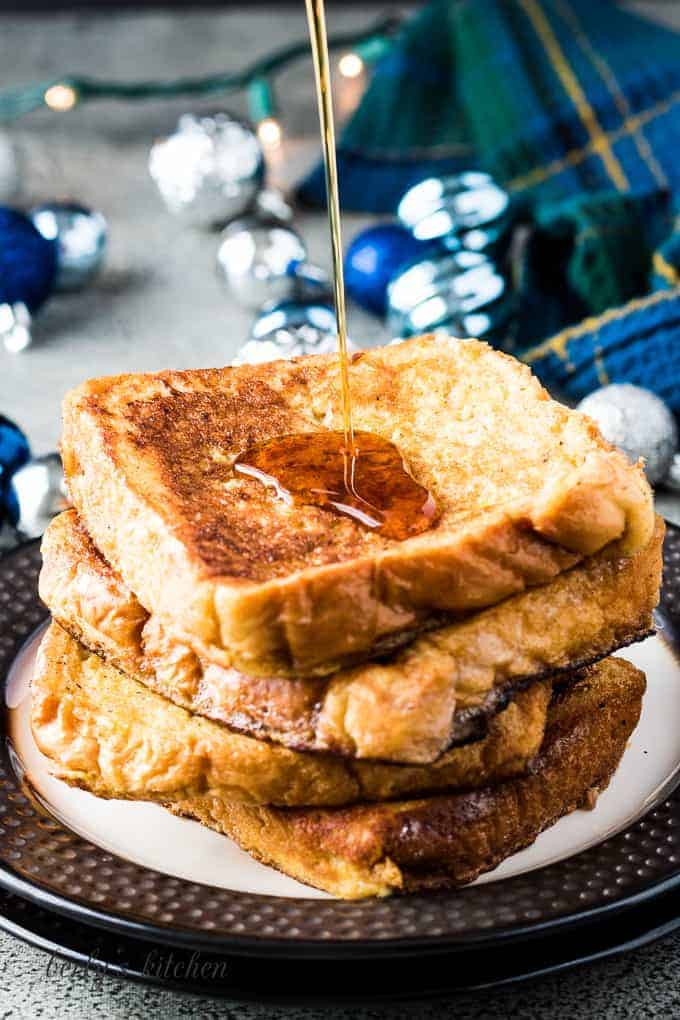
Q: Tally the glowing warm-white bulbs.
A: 3